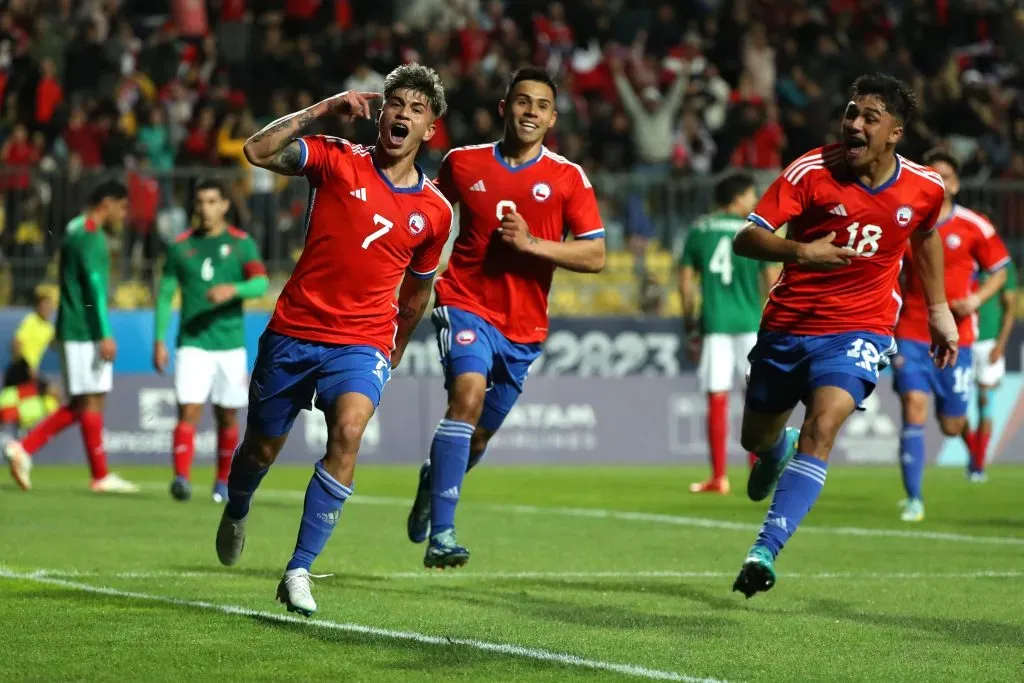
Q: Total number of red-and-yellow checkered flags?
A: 1